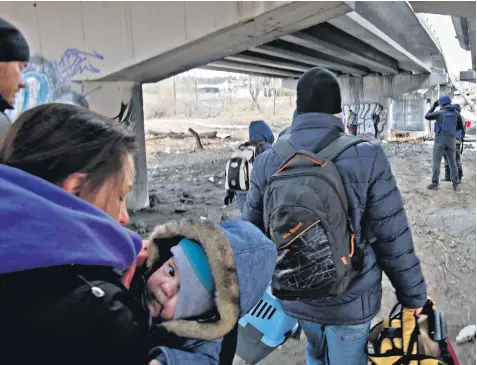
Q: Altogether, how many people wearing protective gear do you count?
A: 2